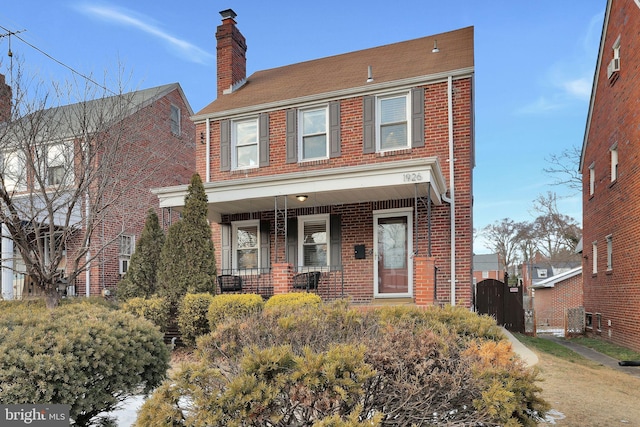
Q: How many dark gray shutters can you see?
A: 10